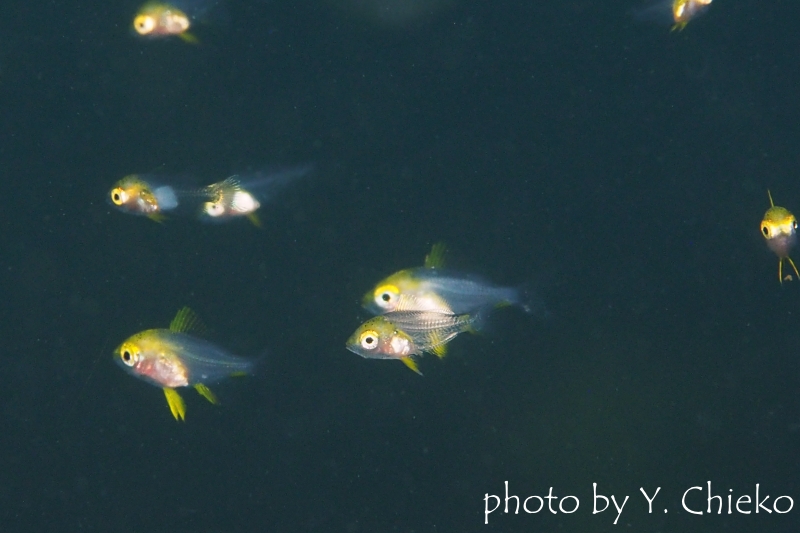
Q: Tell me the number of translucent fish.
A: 8